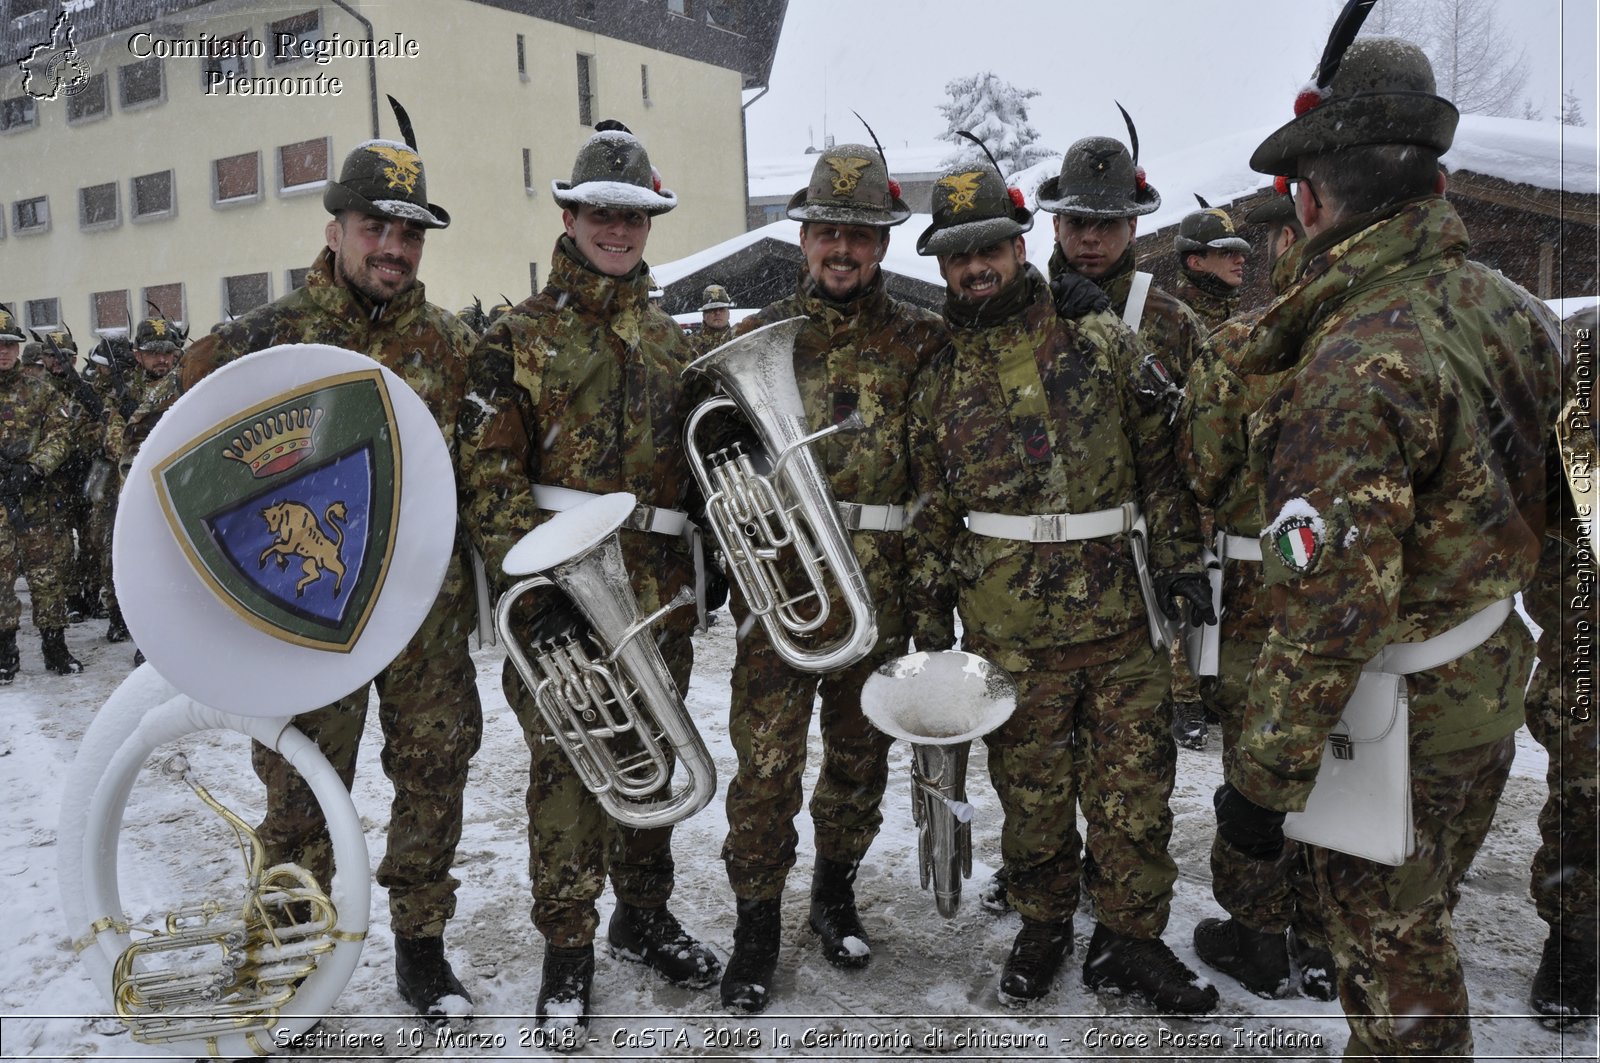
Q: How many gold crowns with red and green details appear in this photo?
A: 1